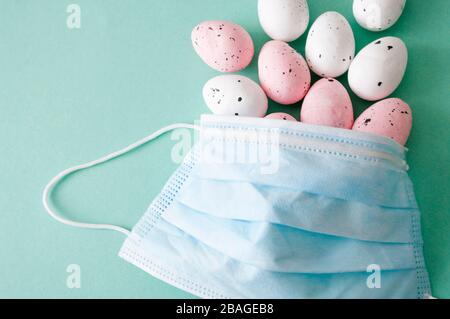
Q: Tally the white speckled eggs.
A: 5